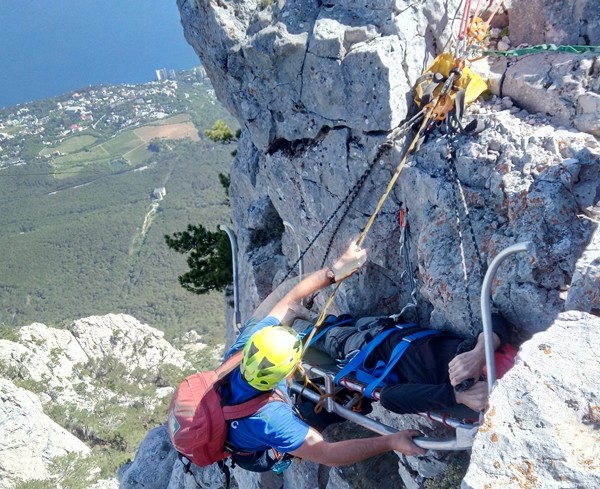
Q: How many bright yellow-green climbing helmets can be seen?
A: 1